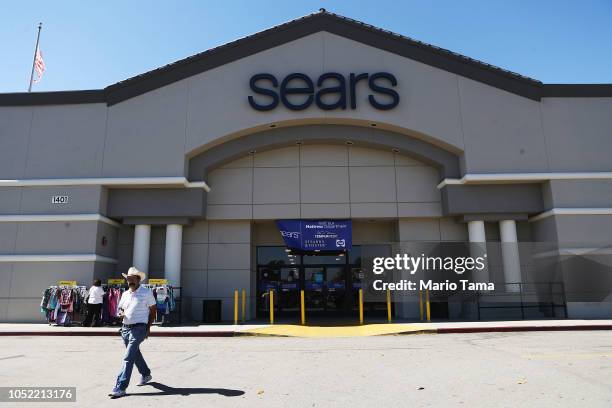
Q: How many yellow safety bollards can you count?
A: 8